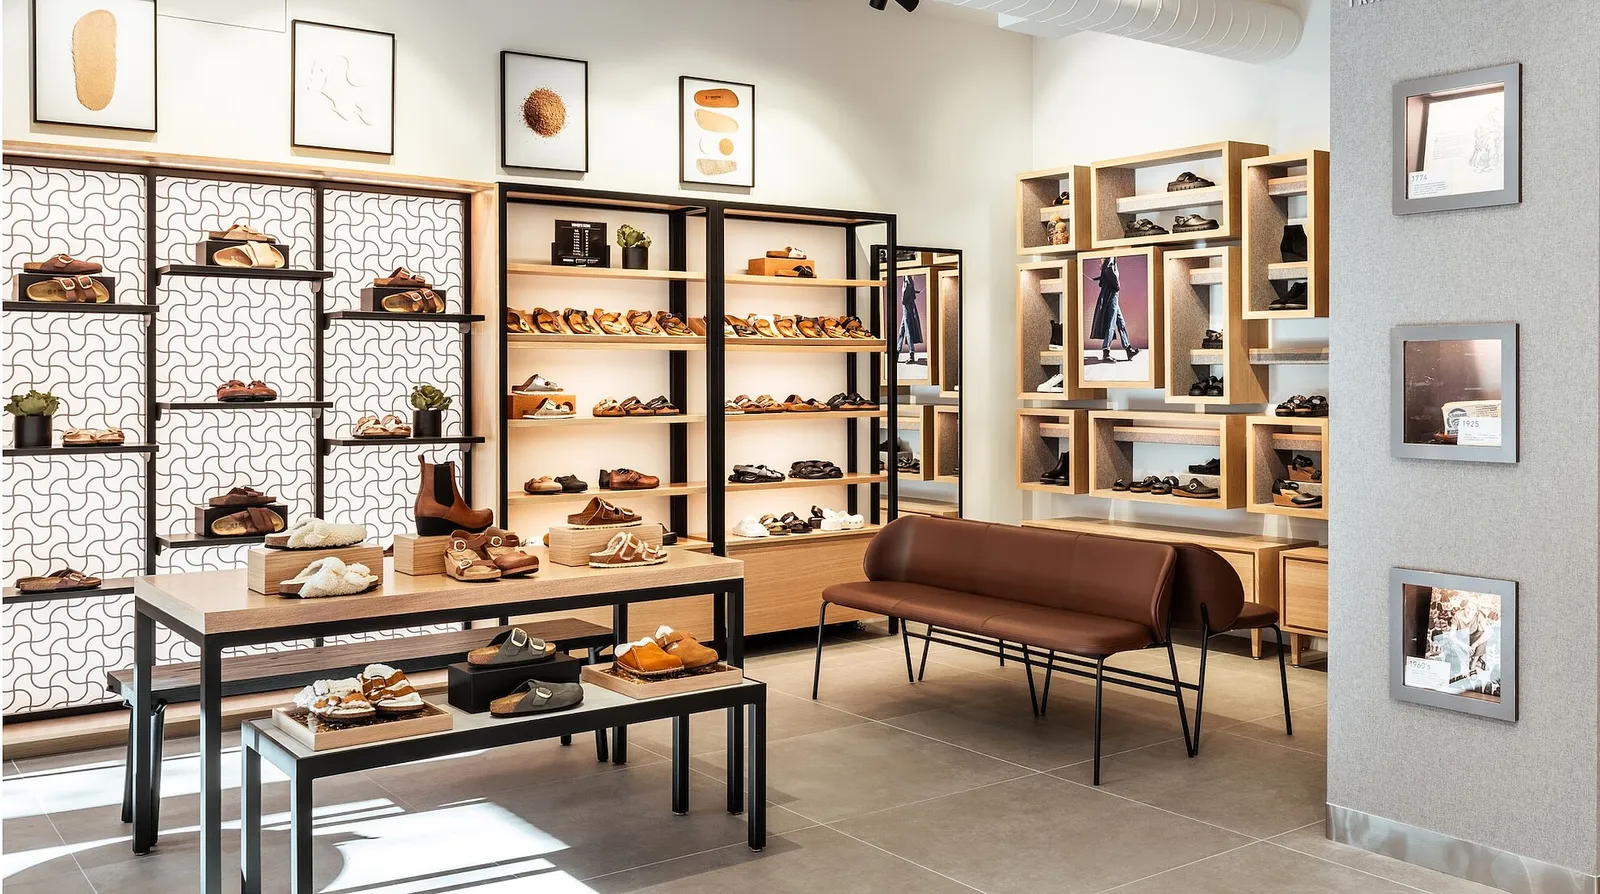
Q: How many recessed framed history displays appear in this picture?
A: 3